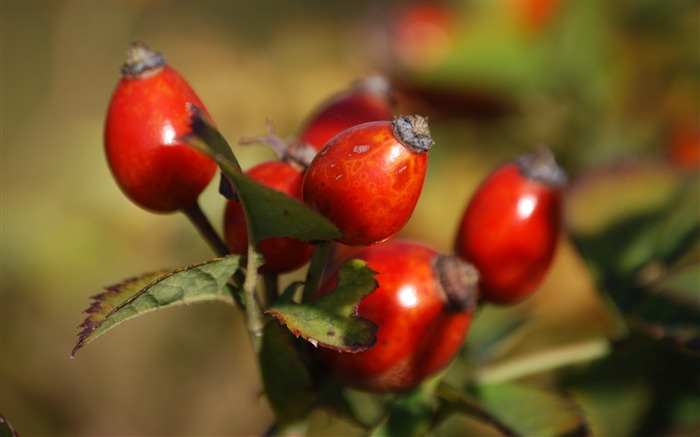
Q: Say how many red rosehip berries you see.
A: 6